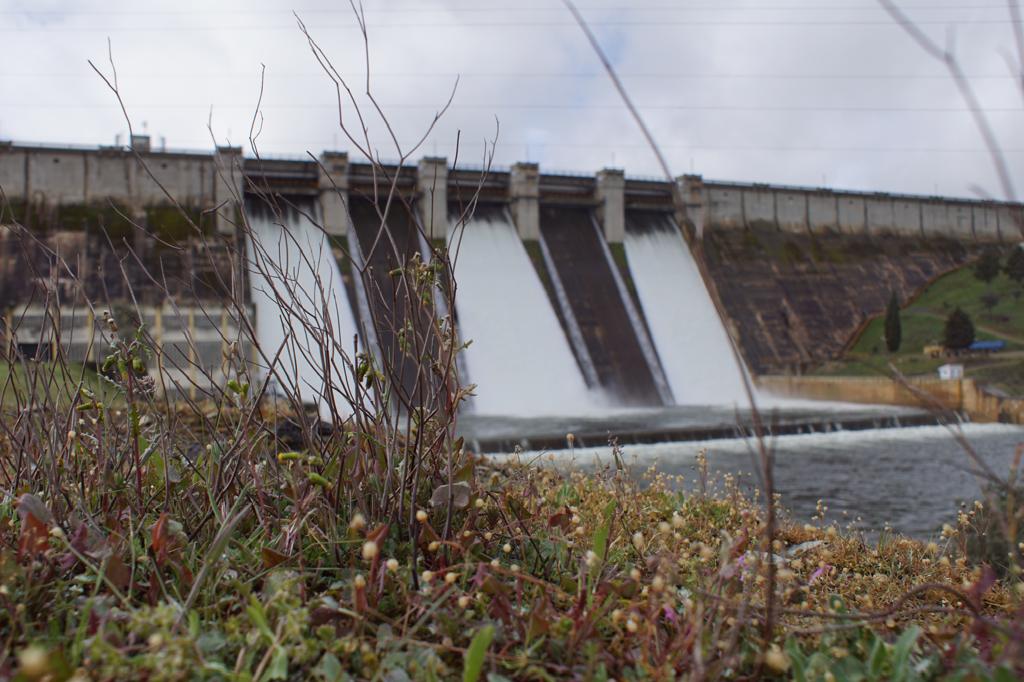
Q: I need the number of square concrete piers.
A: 6